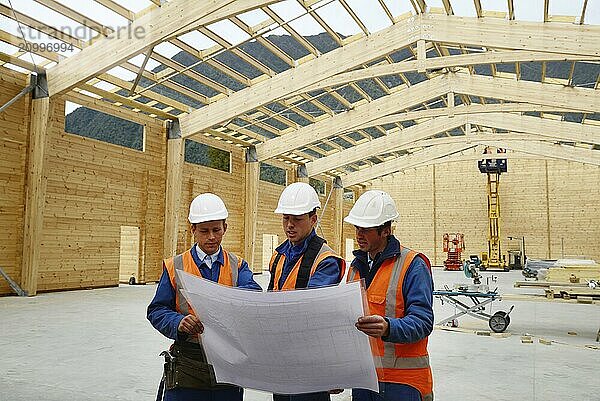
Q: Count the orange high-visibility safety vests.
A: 3